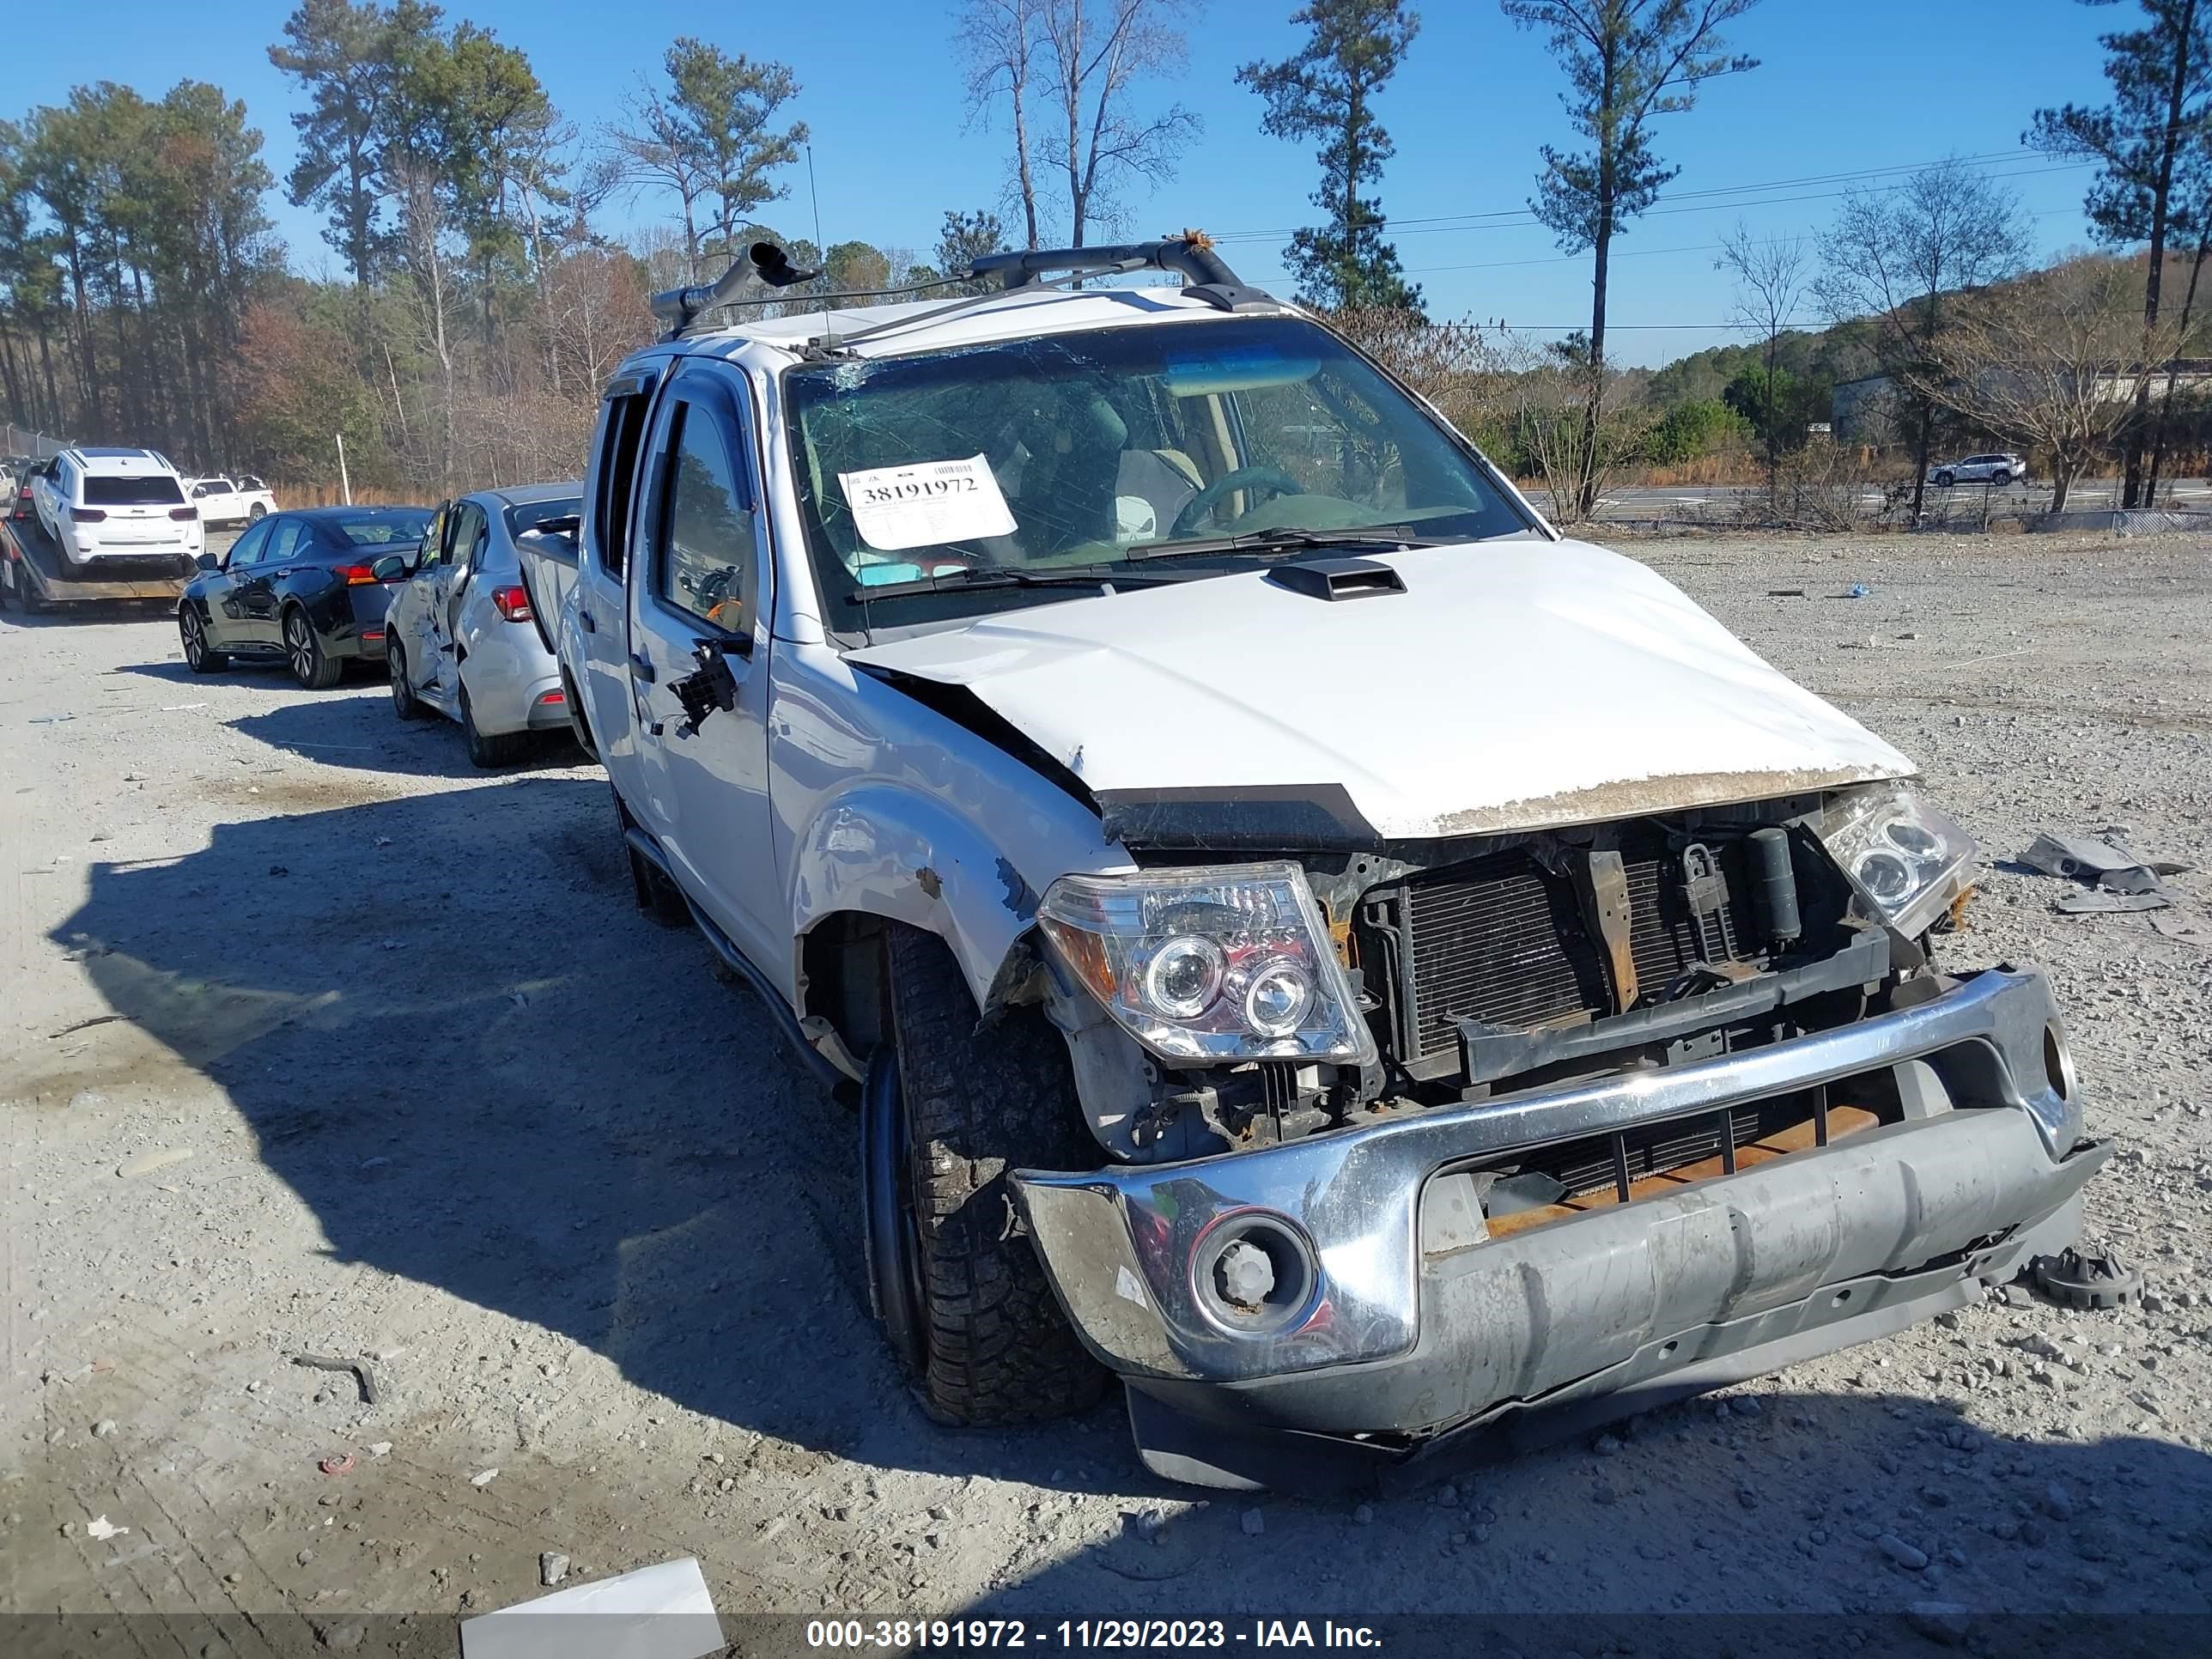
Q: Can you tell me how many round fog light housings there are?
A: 2